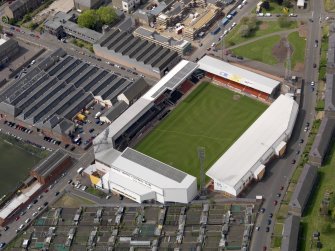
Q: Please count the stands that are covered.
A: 4